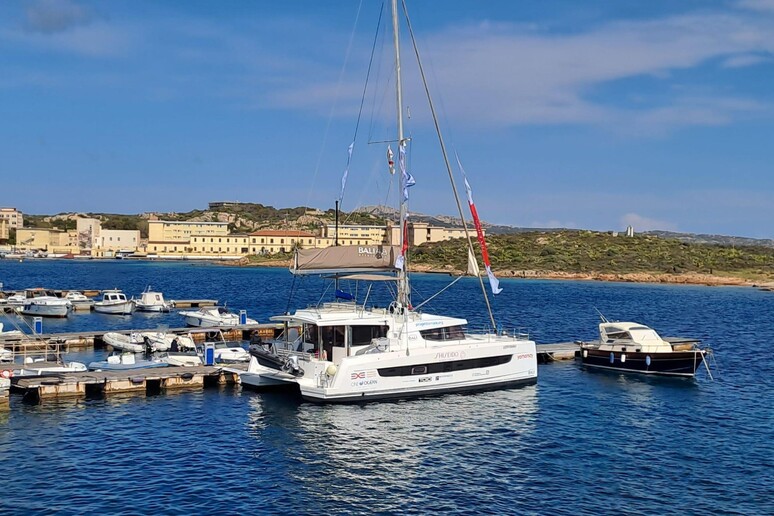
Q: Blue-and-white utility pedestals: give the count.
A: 3